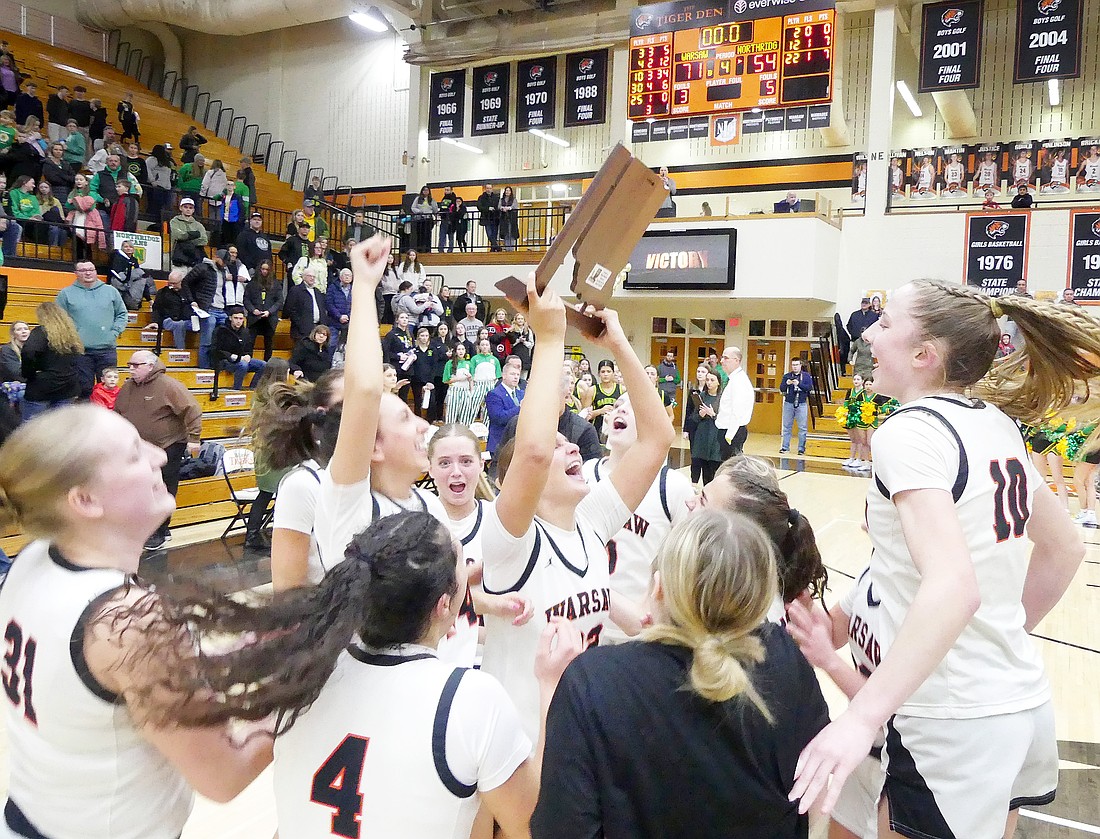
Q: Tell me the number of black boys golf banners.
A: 6